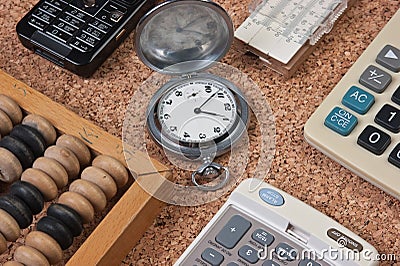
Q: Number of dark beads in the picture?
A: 6